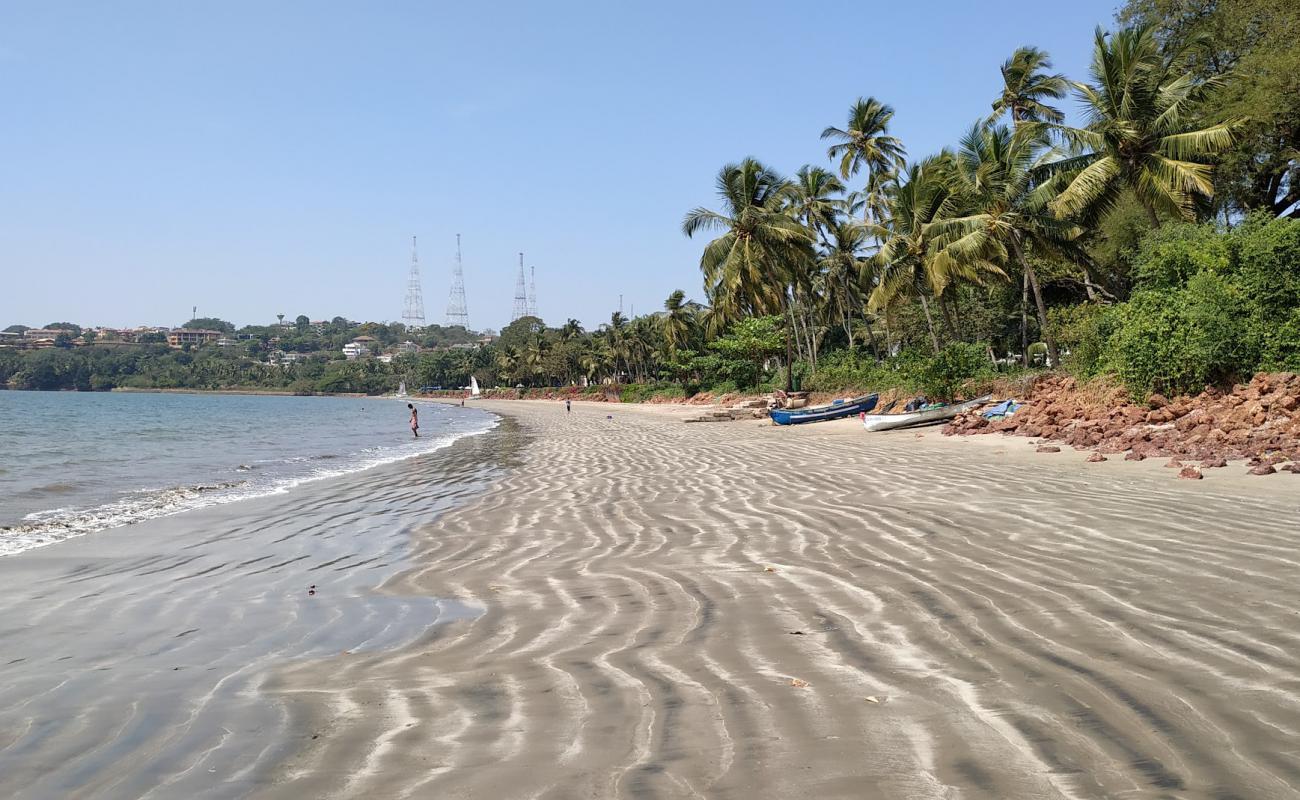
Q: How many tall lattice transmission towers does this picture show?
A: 4